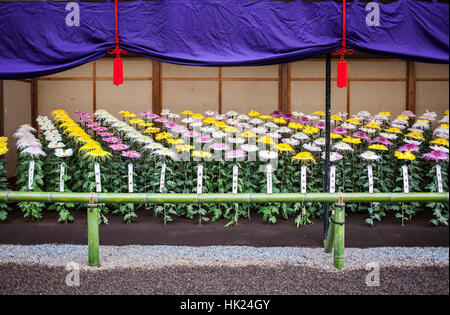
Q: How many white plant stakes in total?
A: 13